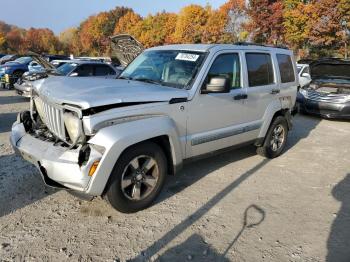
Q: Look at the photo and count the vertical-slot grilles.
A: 1